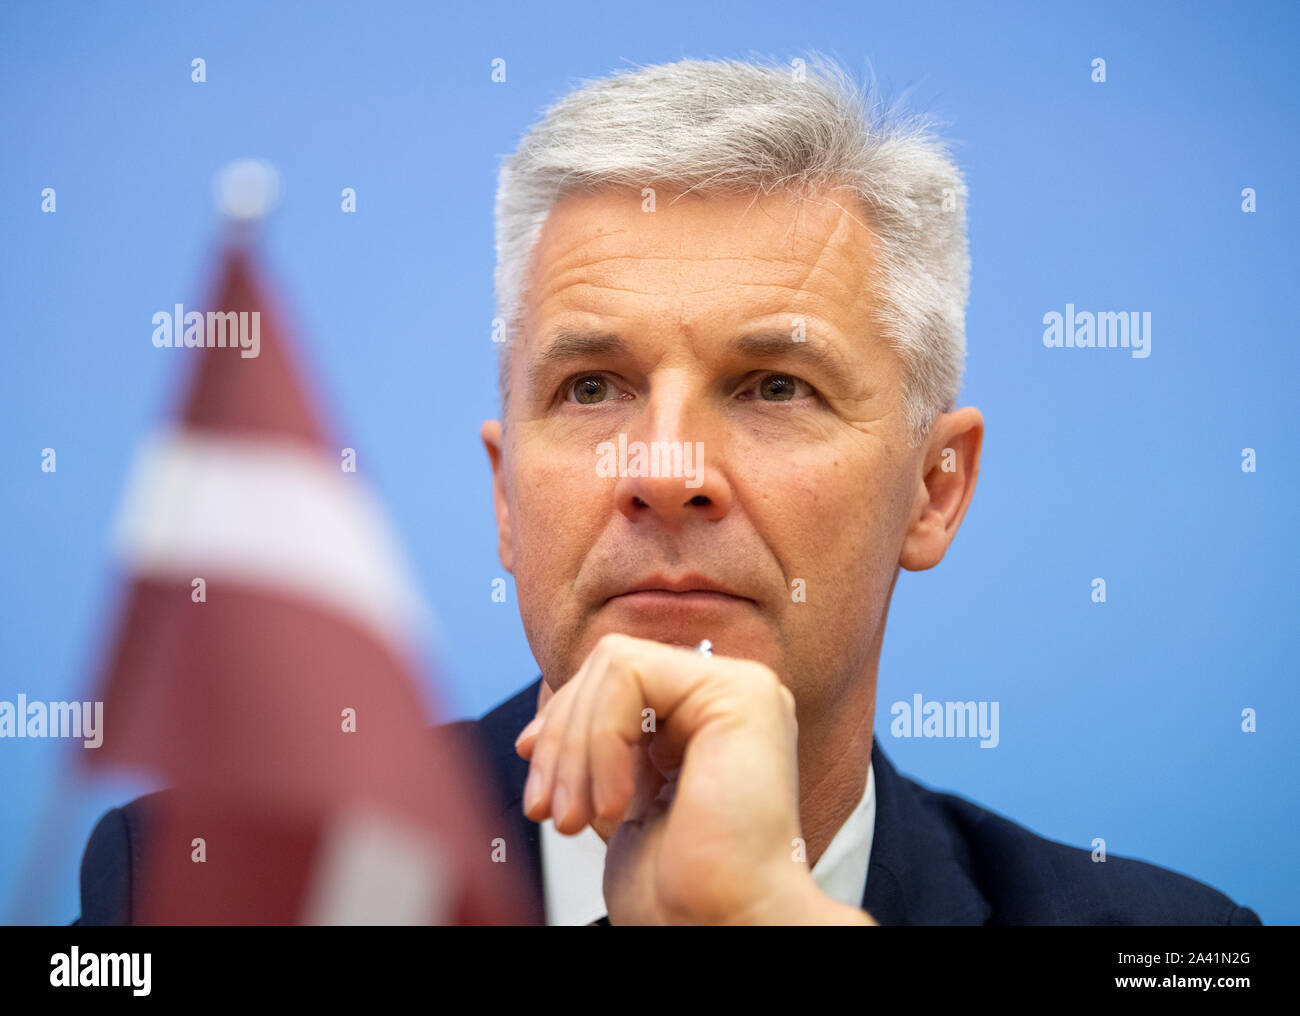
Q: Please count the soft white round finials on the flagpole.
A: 1